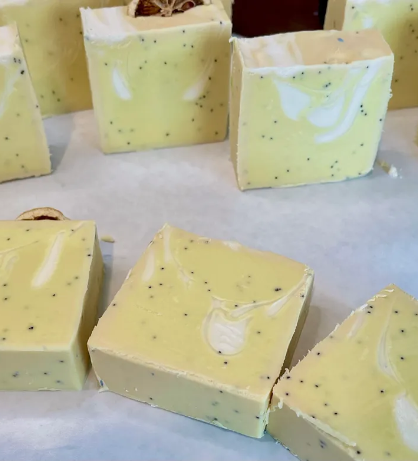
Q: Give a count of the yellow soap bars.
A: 8